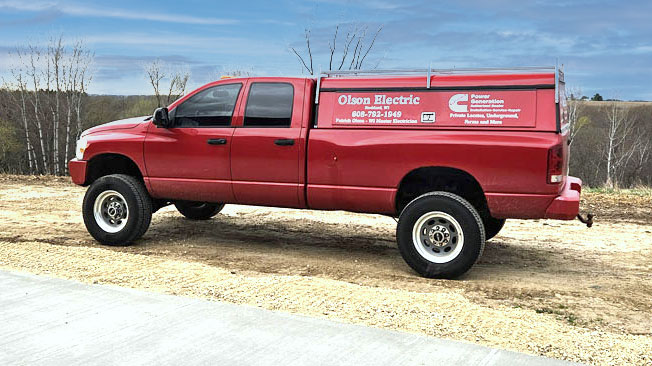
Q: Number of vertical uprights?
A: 3